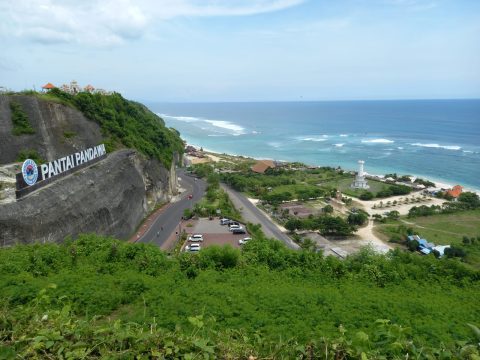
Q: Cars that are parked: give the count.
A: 7